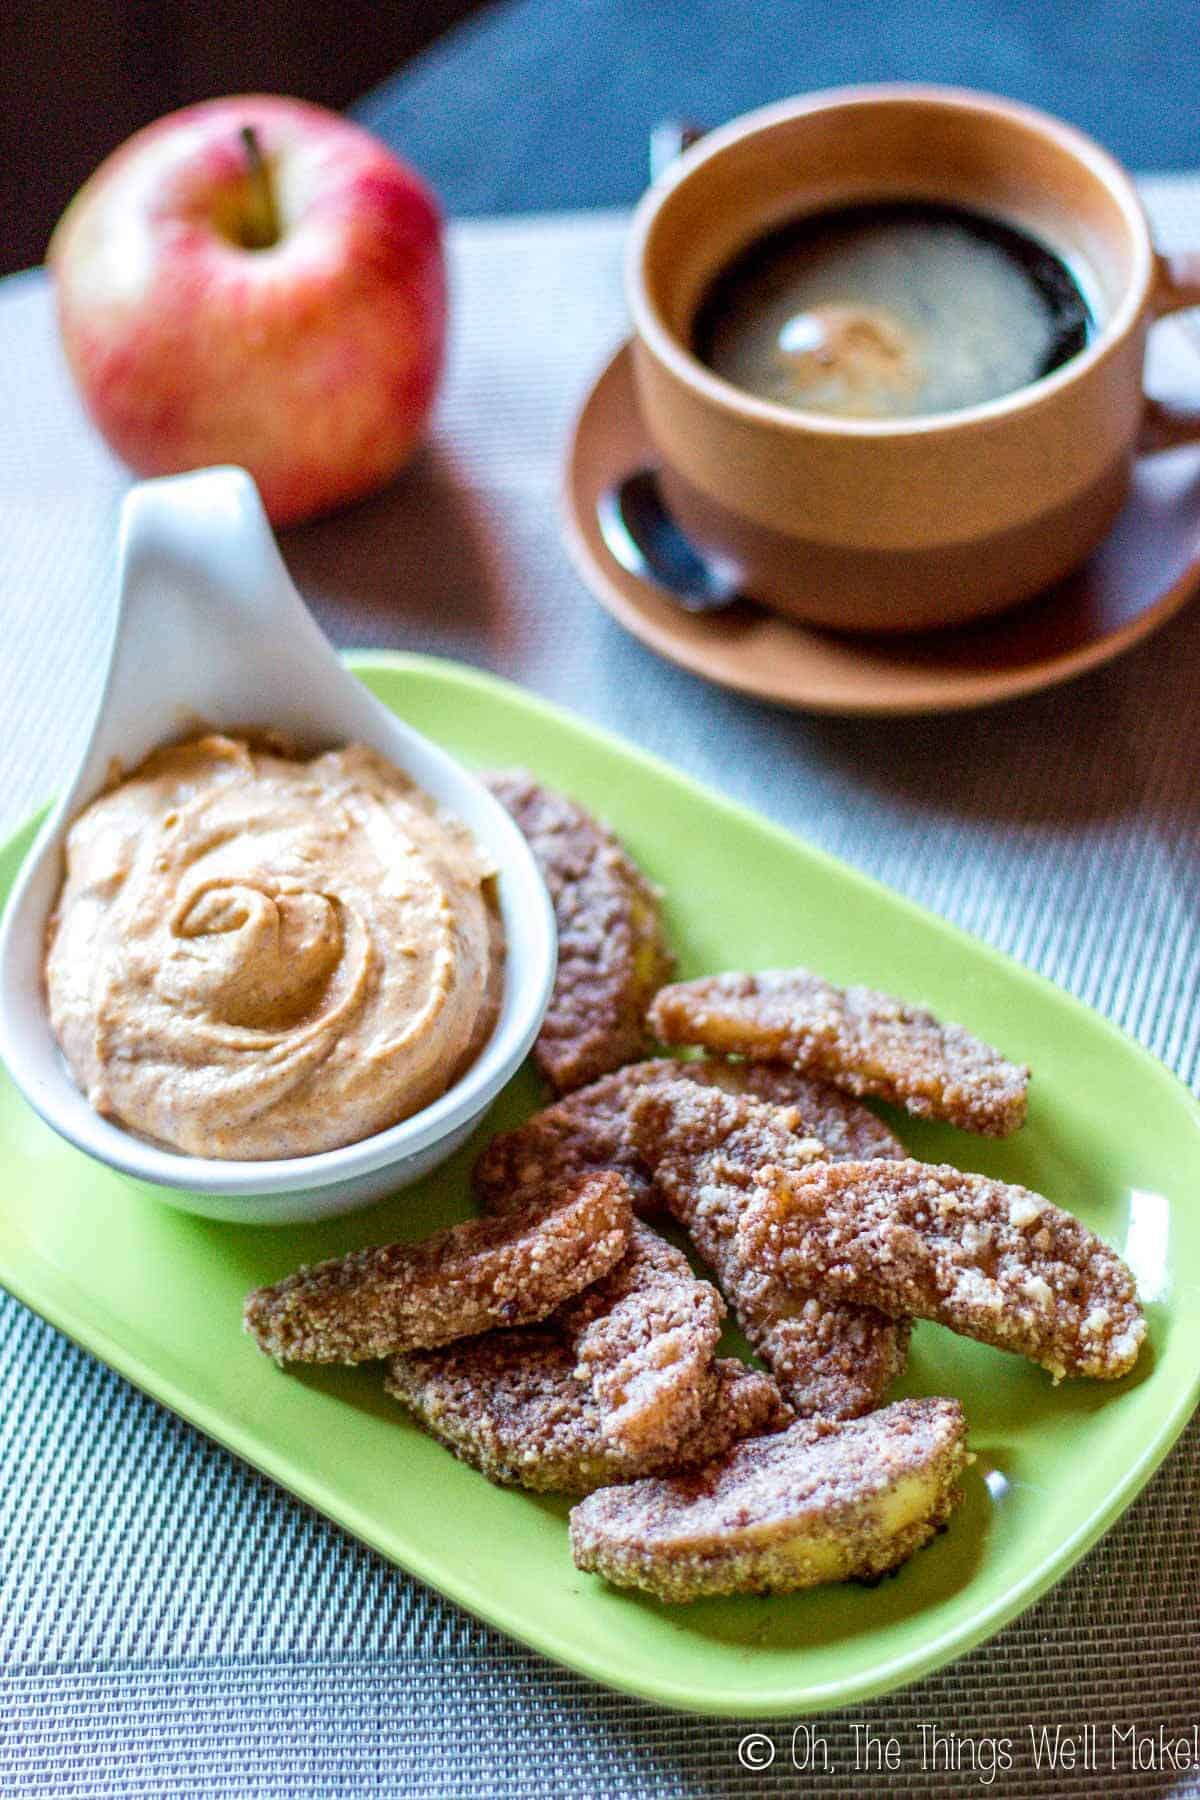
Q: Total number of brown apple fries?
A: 9